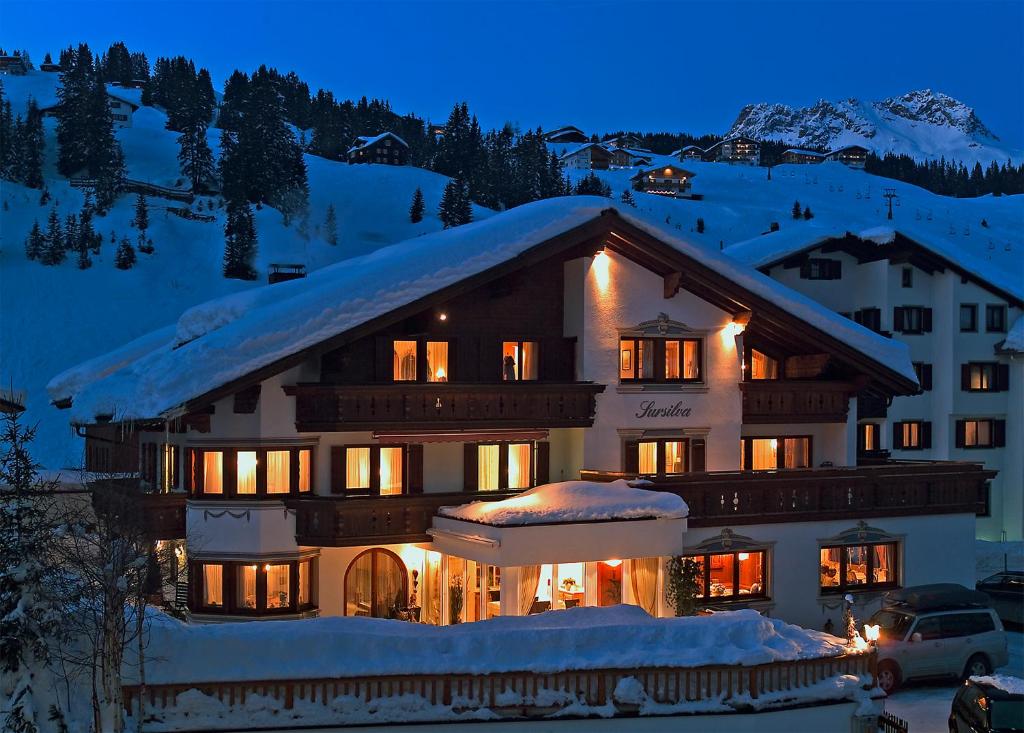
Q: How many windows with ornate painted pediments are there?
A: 3